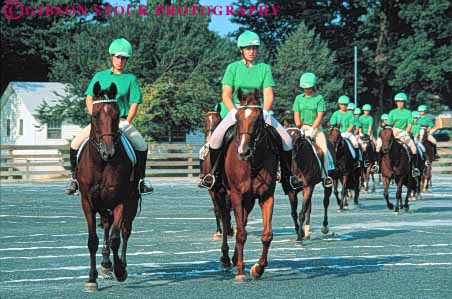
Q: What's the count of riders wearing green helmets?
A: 11